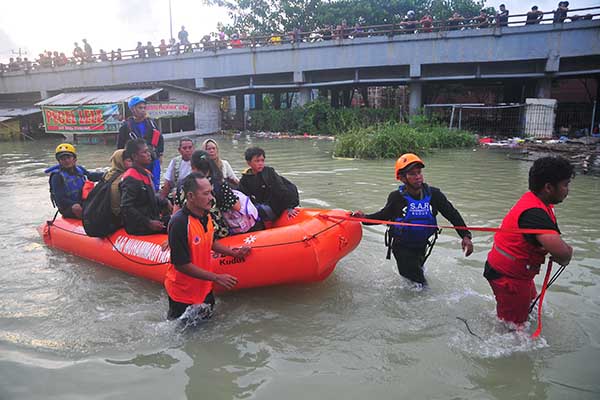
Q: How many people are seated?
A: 7